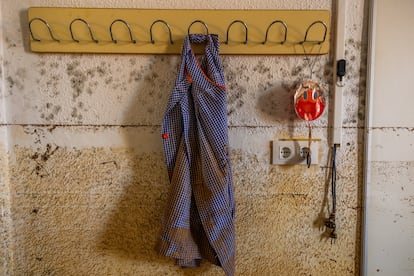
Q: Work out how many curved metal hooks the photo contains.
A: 8